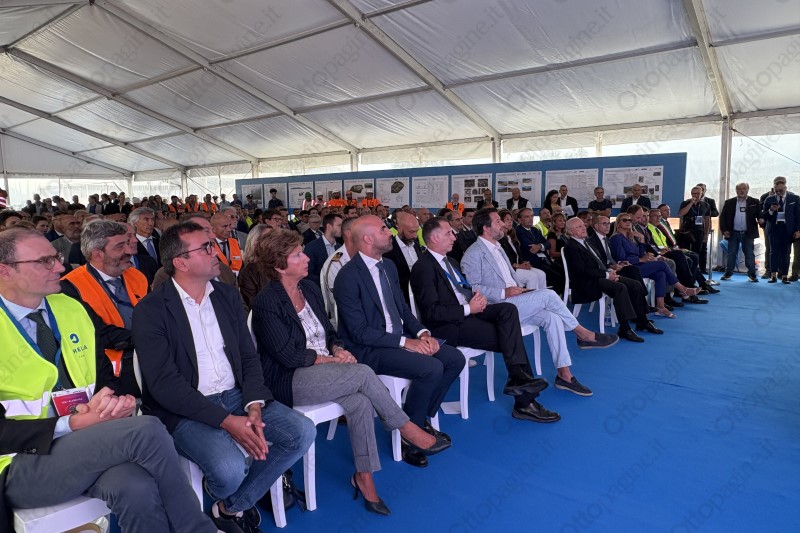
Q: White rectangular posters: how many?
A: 11